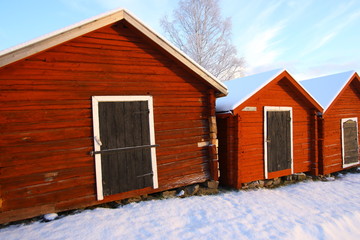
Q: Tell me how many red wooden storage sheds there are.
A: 3